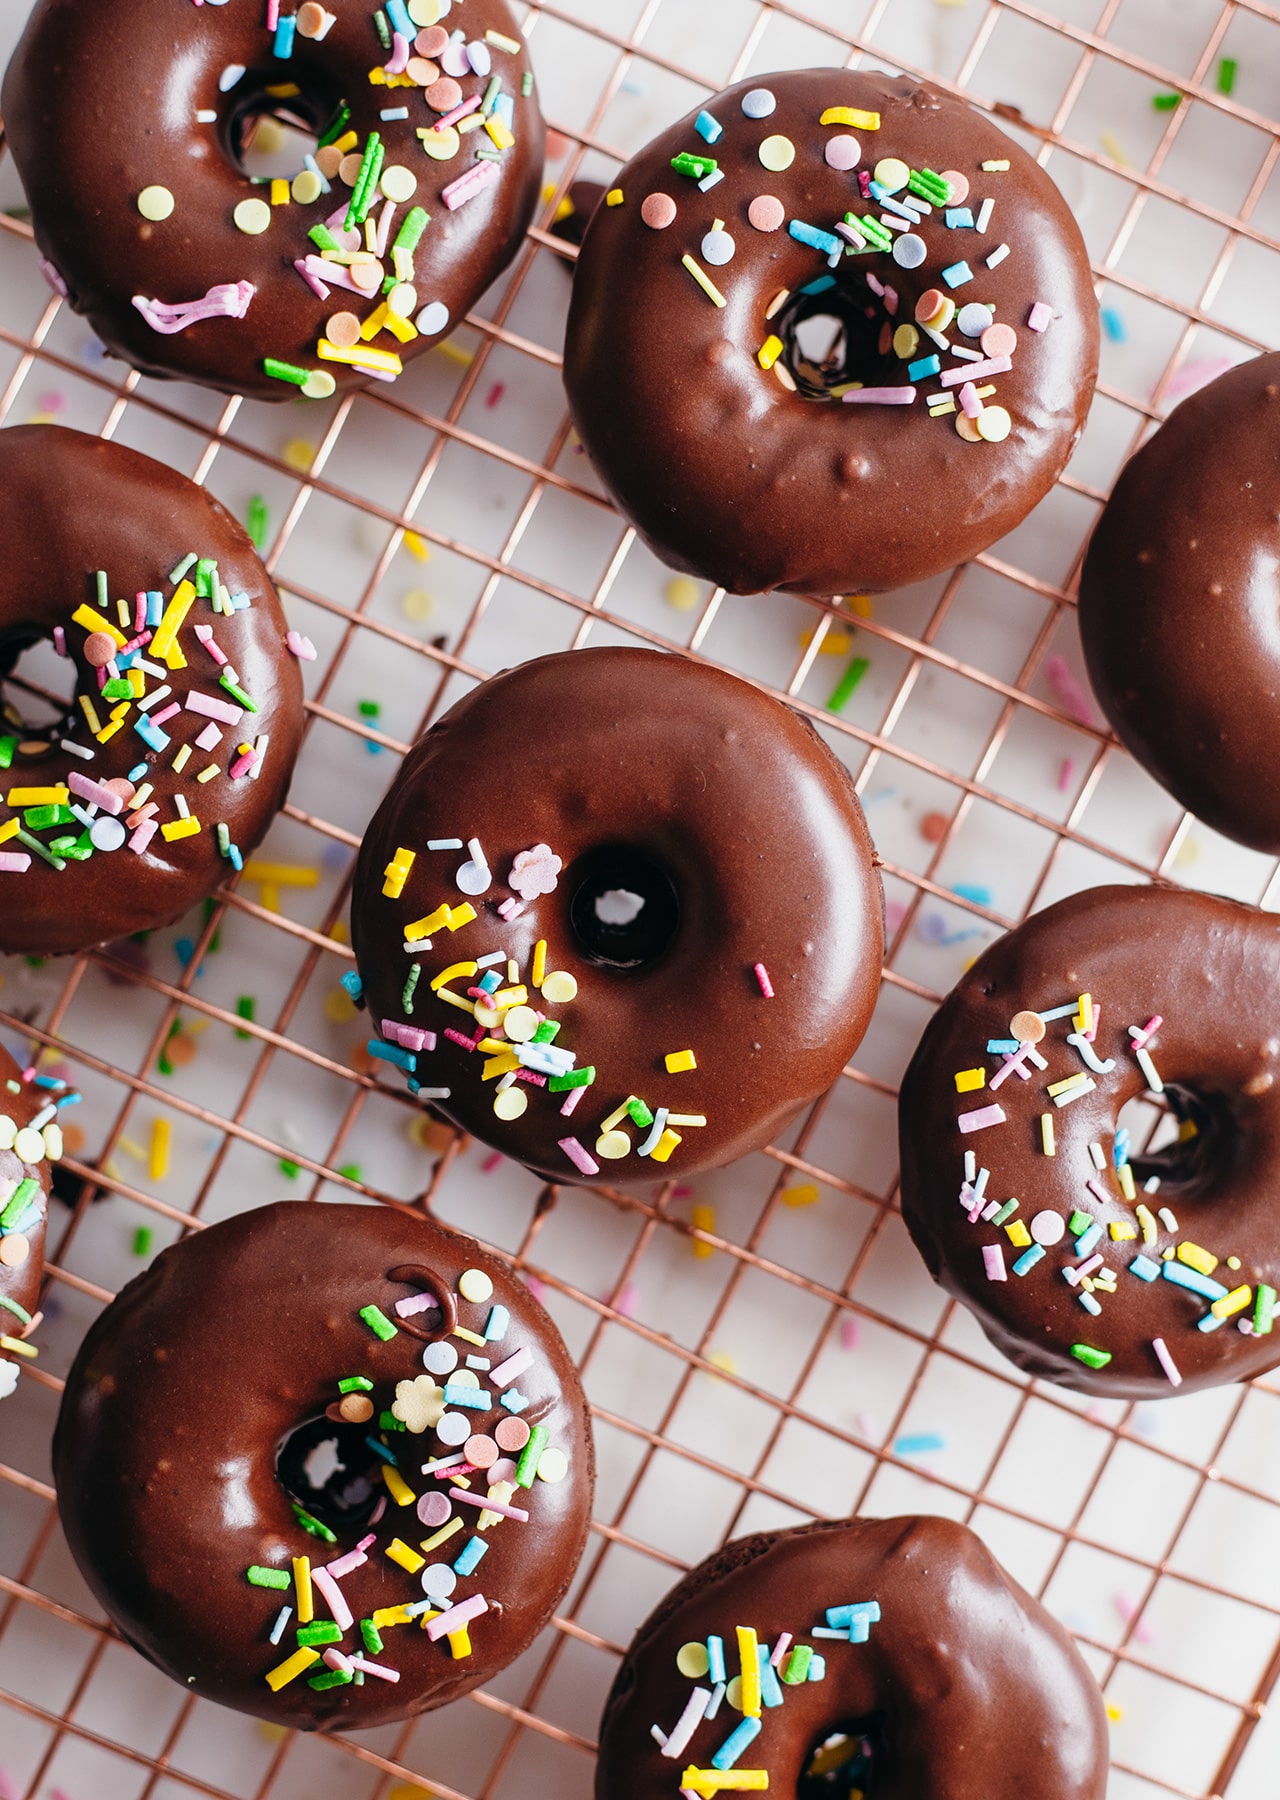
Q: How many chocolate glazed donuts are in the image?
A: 9